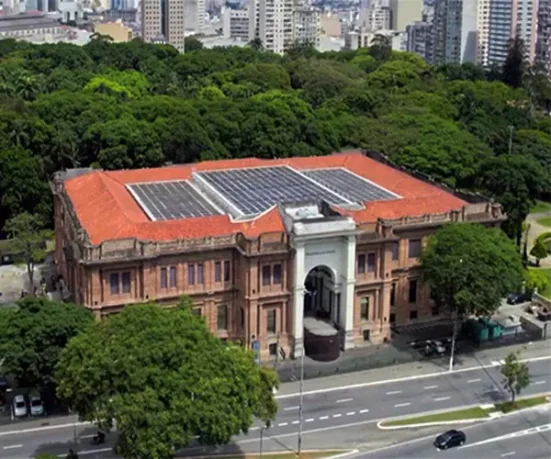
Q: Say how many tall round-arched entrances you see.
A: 1